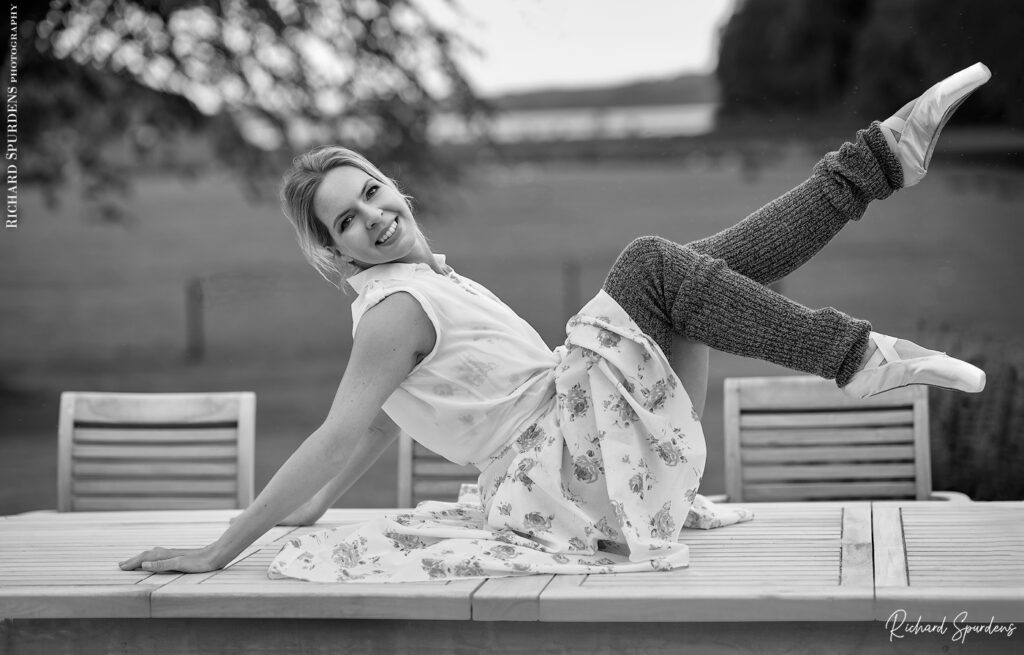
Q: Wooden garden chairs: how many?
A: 3